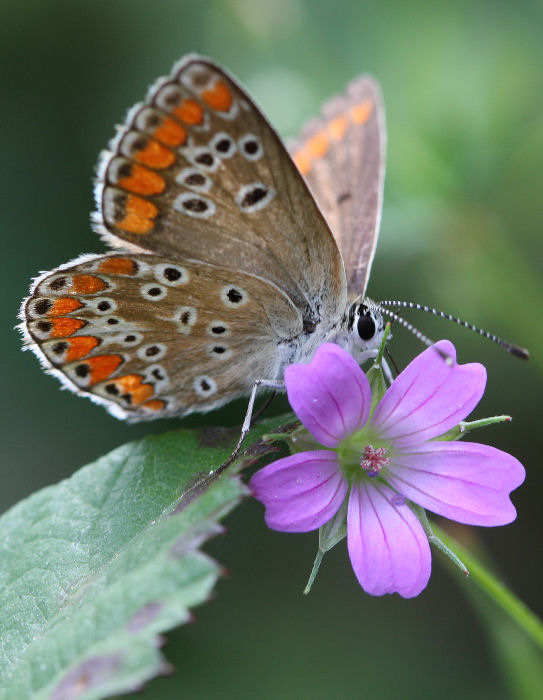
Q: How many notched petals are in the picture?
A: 5